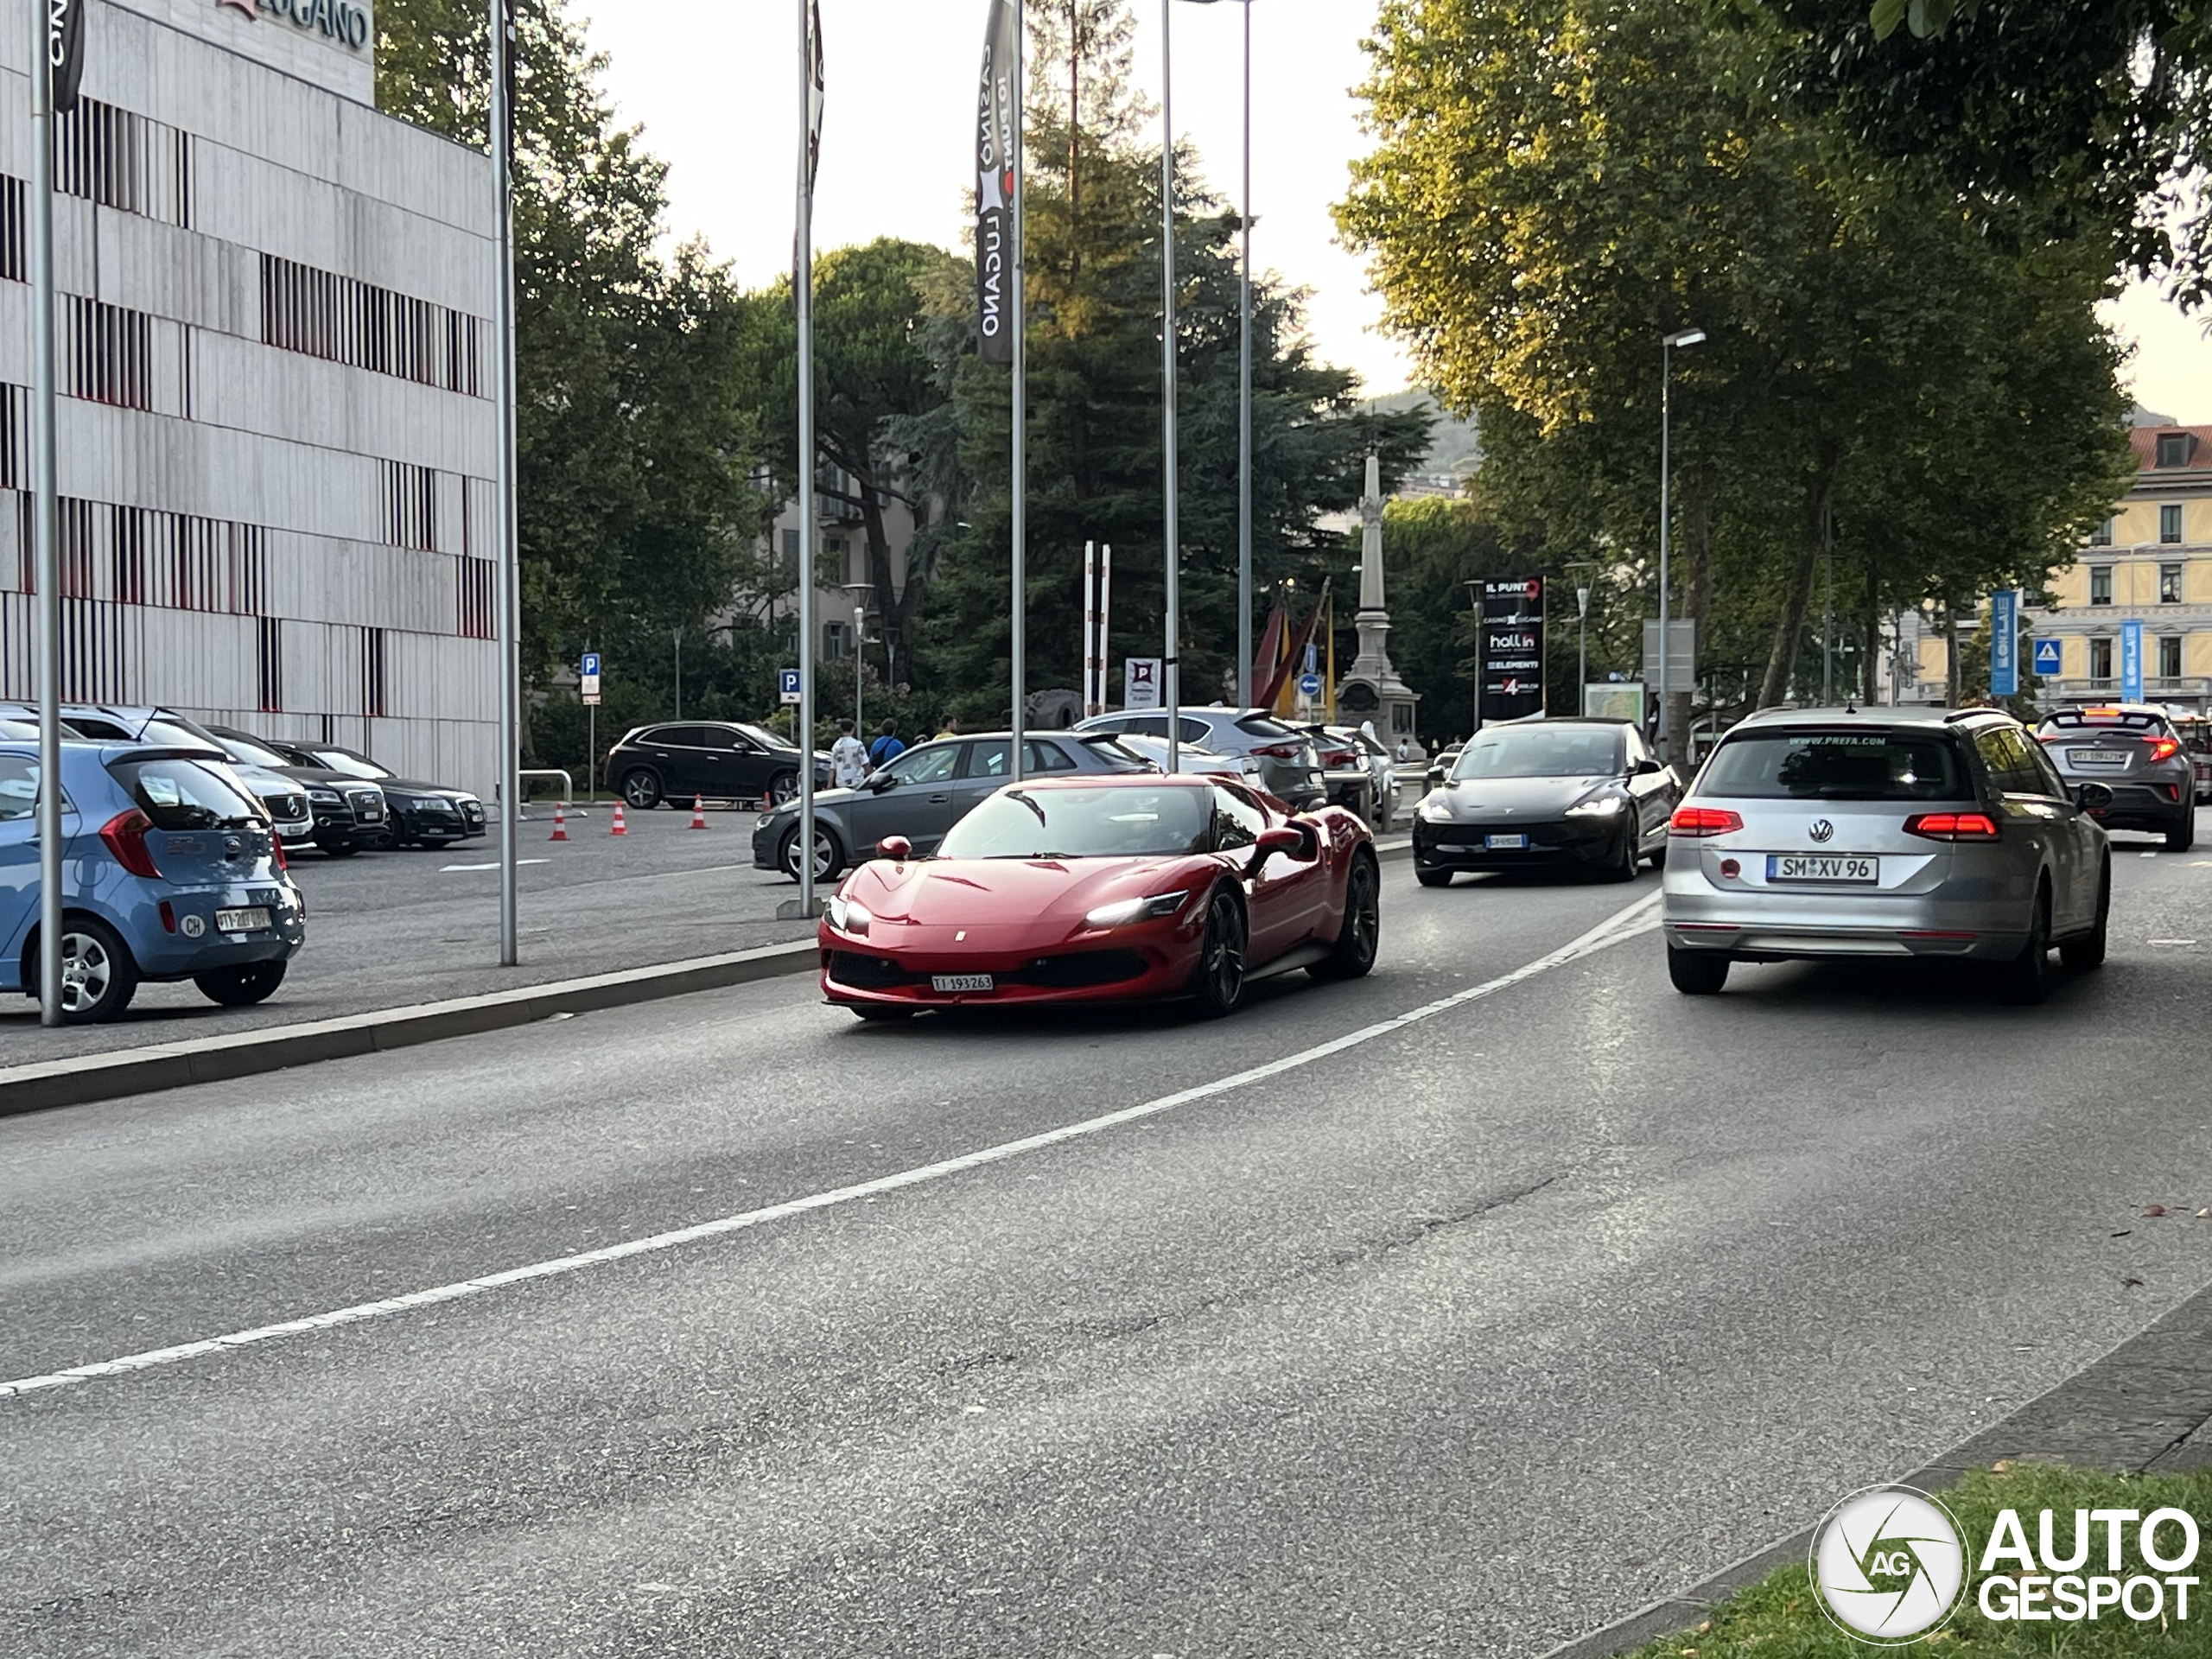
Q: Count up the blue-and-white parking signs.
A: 2